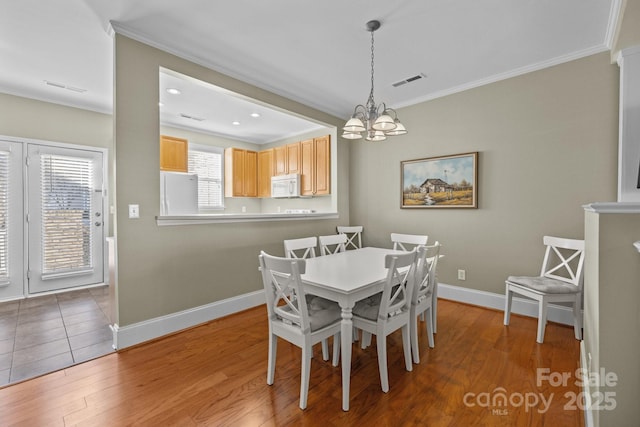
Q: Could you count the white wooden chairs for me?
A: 8